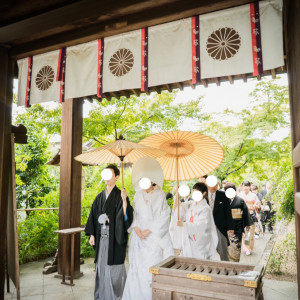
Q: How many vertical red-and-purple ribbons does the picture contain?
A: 6